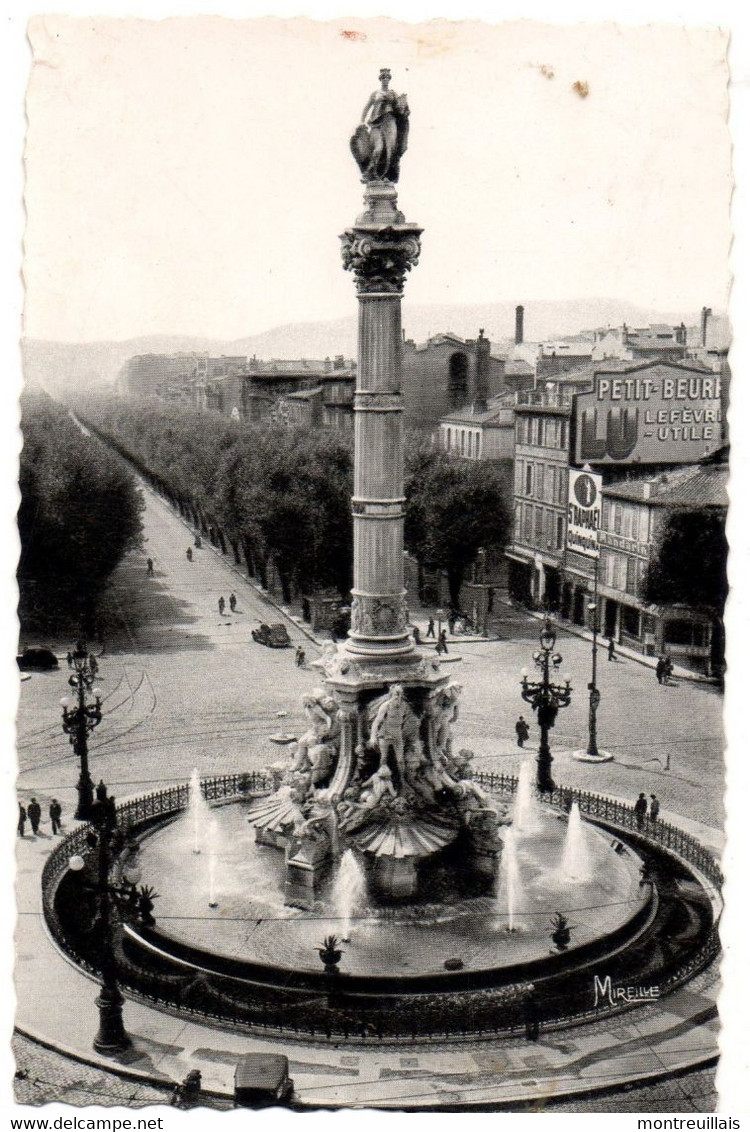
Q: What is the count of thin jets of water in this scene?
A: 6